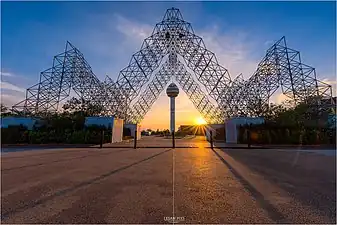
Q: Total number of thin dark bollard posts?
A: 5